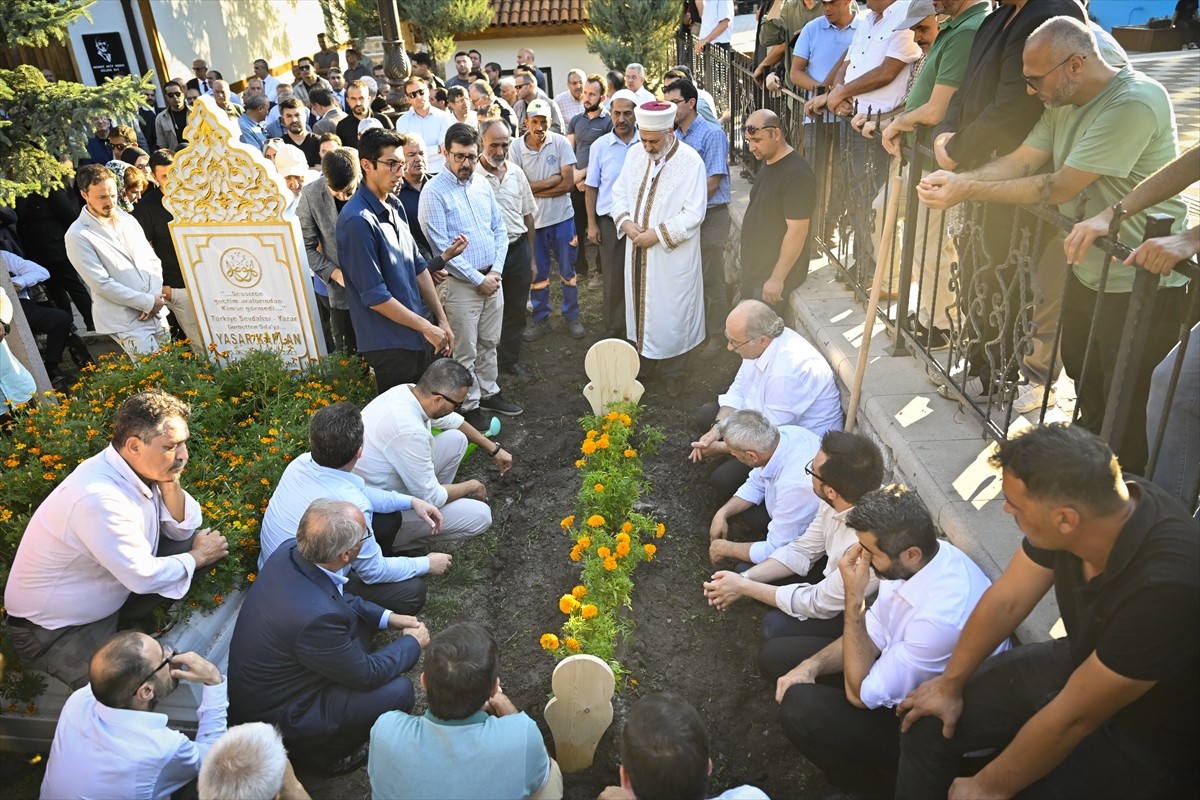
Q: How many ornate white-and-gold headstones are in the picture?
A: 1